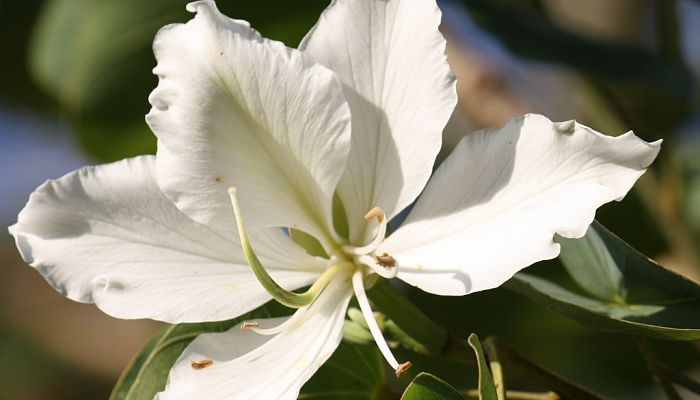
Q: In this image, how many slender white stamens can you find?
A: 5